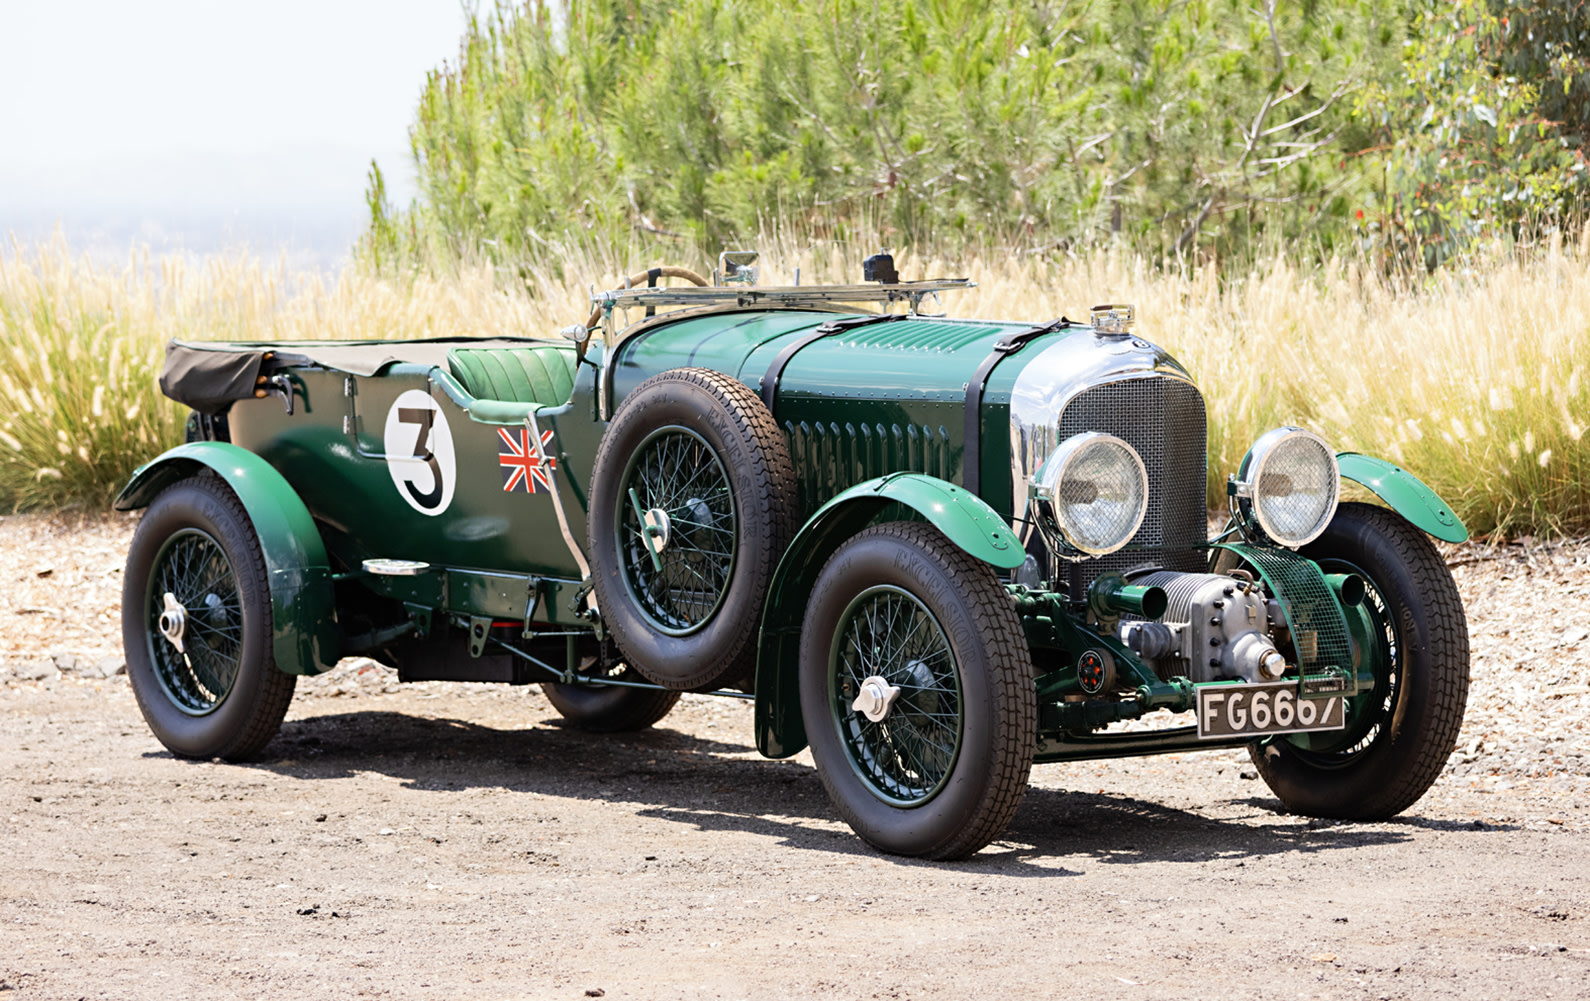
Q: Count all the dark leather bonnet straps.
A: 2